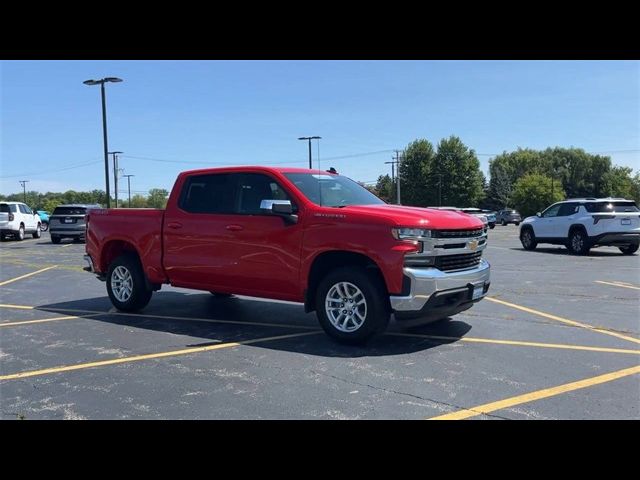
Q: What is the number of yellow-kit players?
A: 0